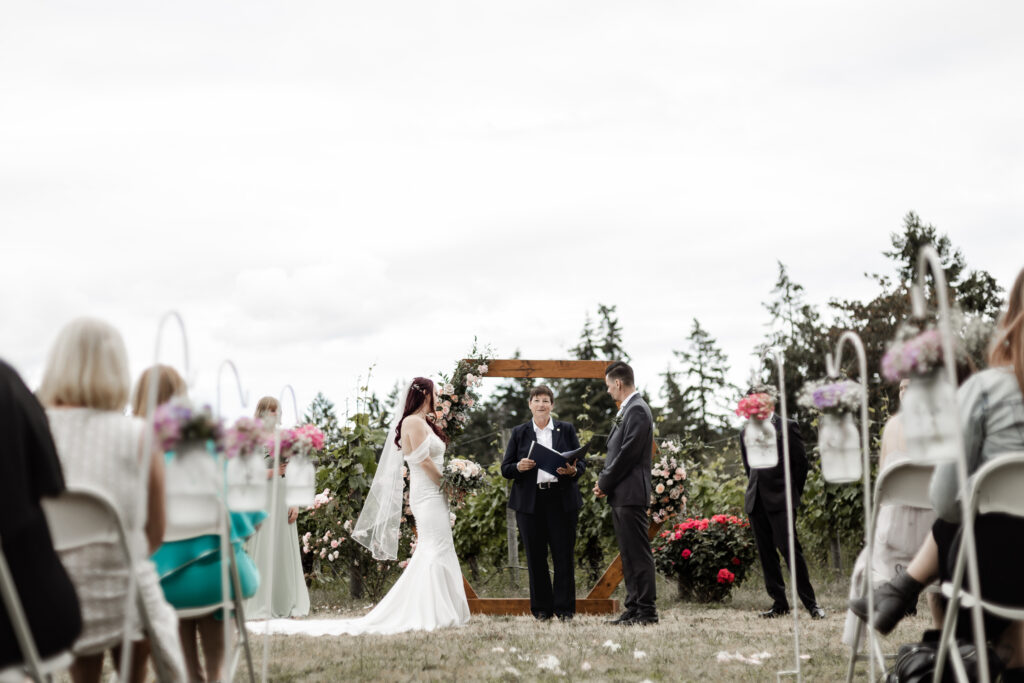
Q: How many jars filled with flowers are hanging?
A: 6